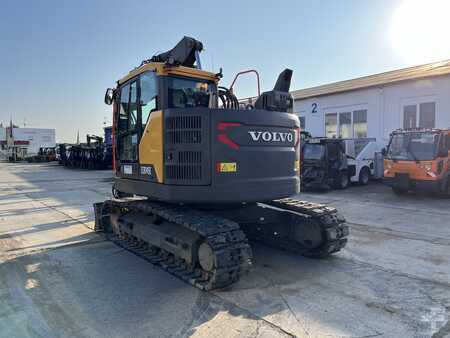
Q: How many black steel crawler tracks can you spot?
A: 2